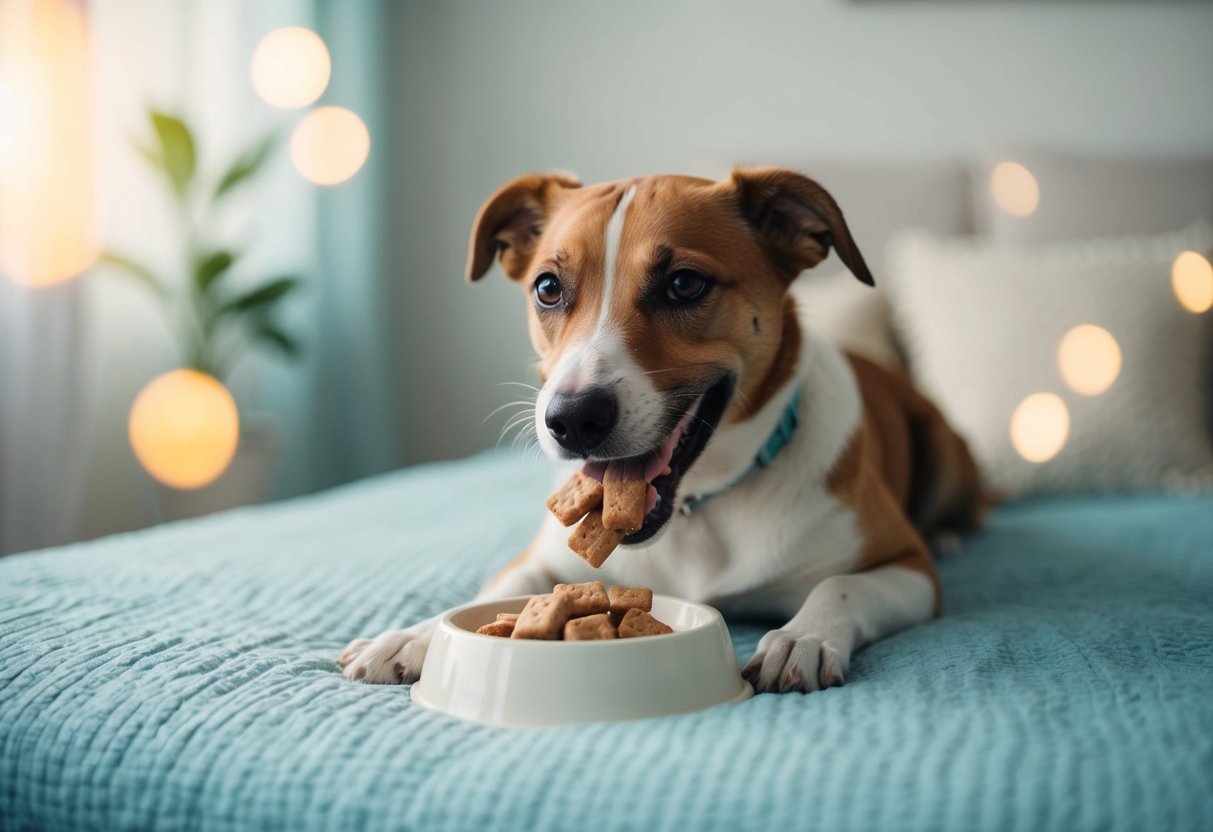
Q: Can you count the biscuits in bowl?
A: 7